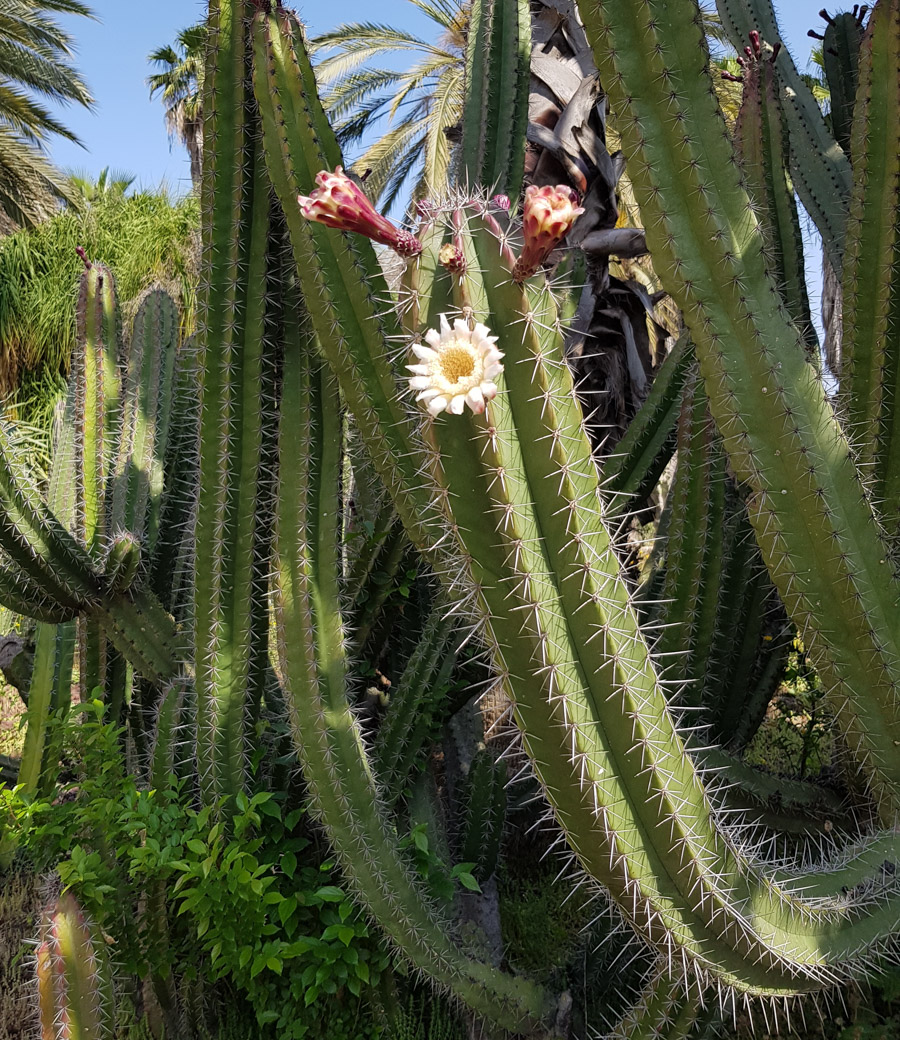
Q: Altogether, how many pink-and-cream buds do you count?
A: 2